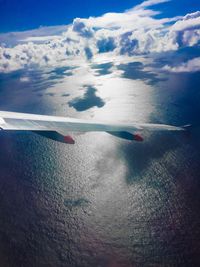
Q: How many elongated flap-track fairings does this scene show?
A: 2